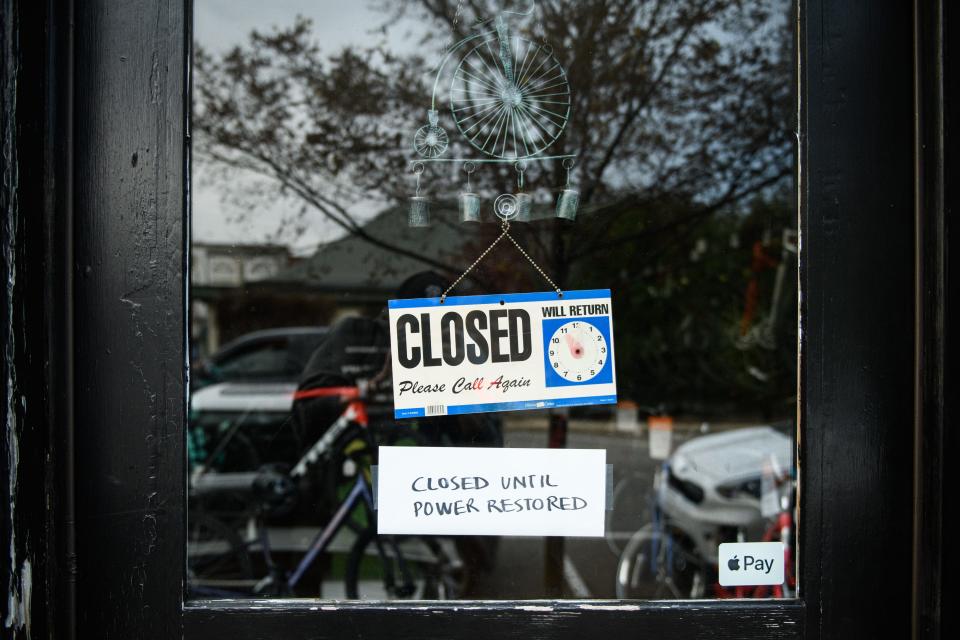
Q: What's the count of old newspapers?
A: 0